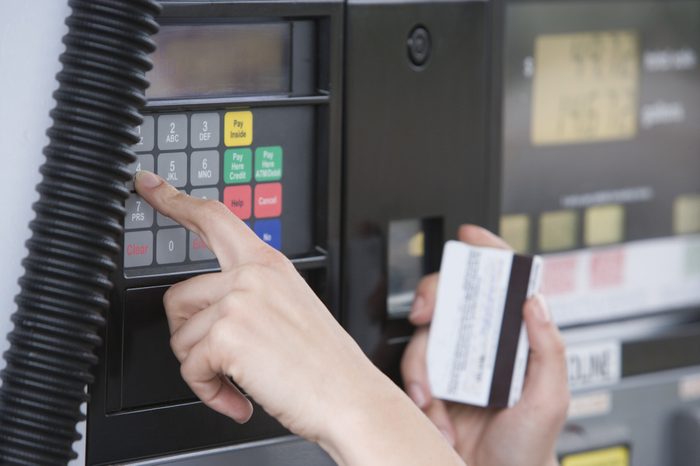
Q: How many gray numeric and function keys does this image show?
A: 12